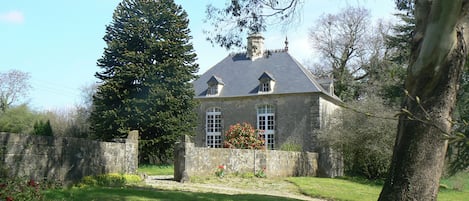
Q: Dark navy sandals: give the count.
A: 0